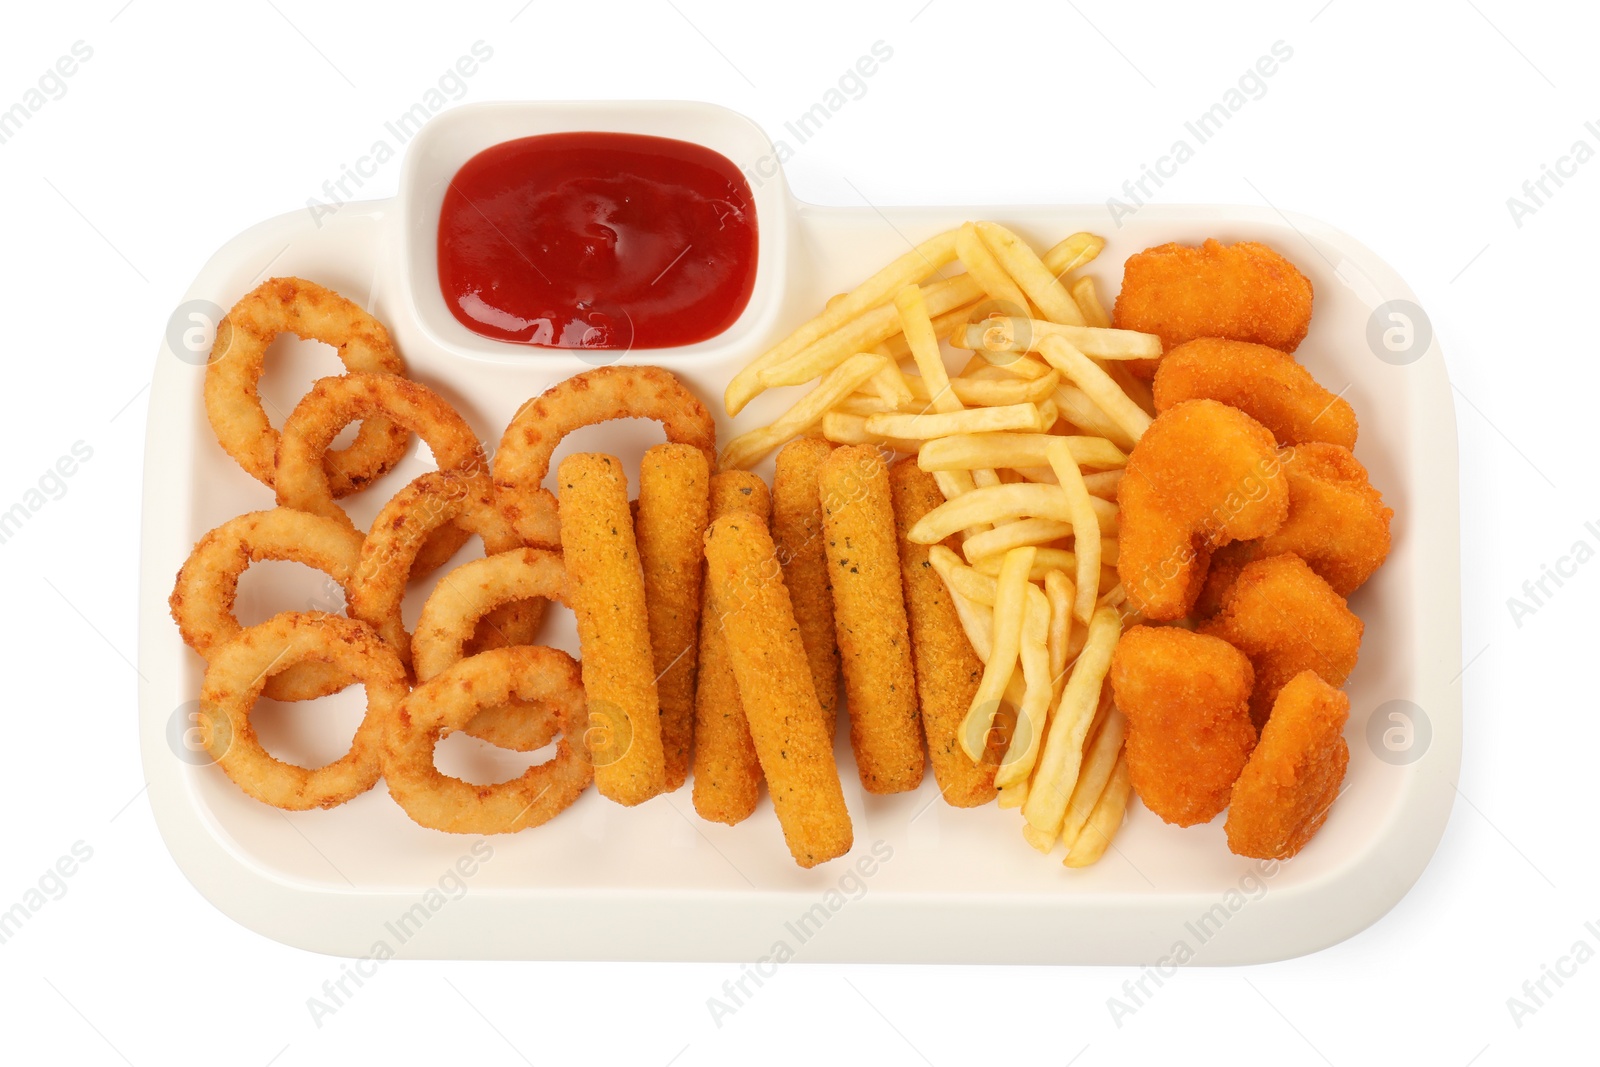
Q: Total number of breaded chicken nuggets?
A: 7